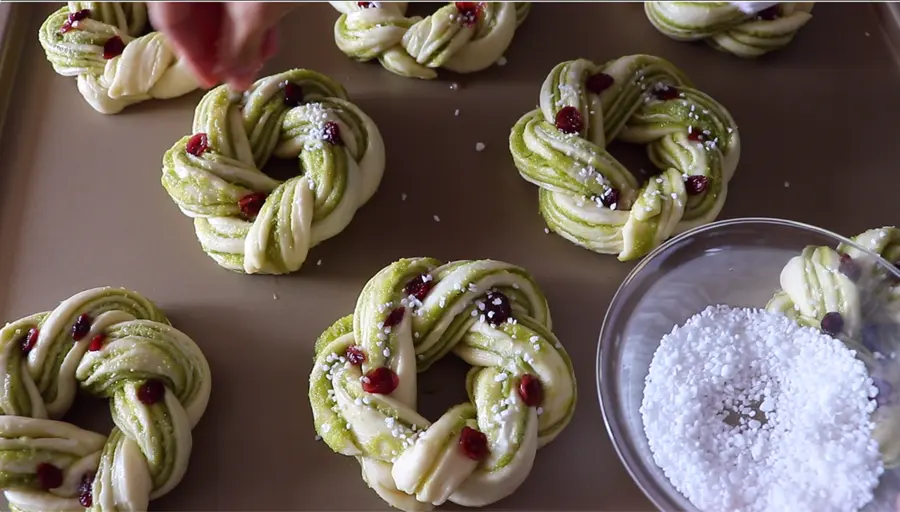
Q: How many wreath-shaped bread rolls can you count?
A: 8